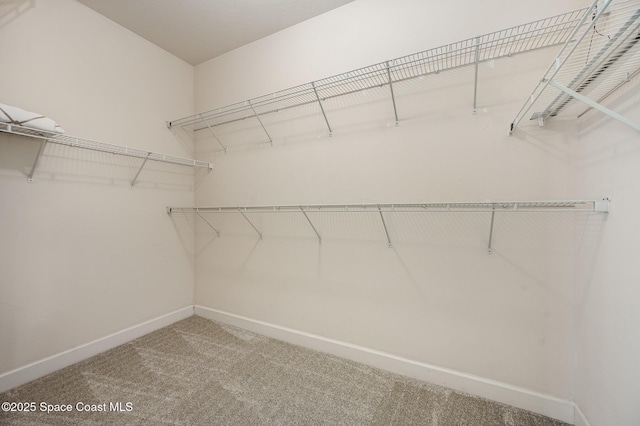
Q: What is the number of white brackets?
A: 13